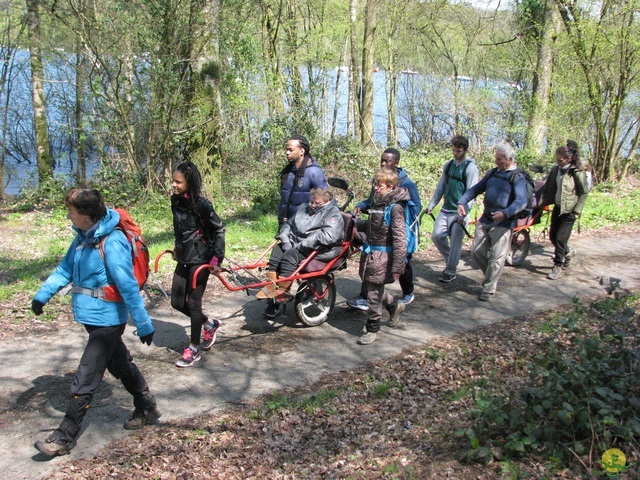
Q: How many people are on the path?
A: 9